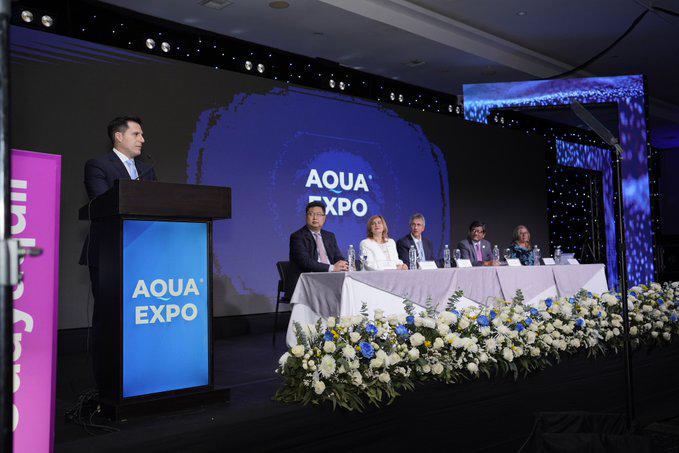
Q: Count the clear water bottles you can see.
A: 6